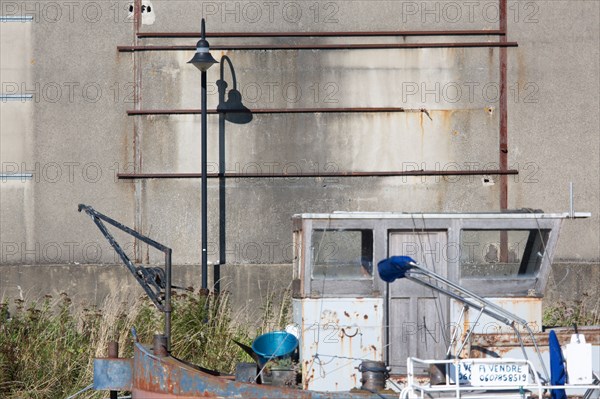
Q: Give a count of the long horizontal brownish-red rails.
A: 4